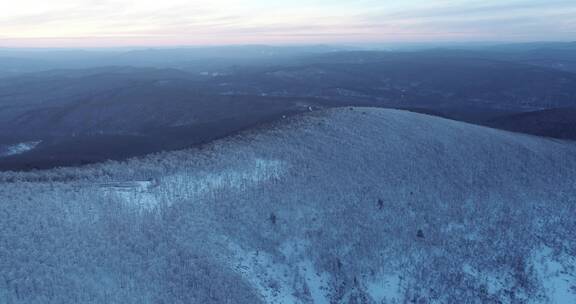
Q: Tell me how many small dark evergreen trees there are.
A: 3